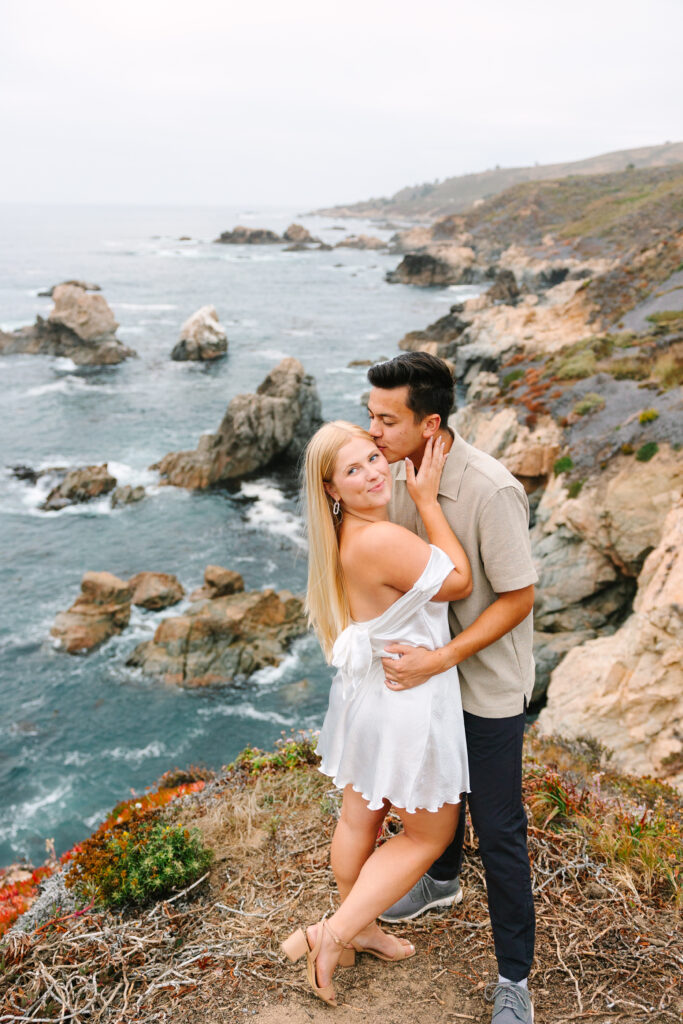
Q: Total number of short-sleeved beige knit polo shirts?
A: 1